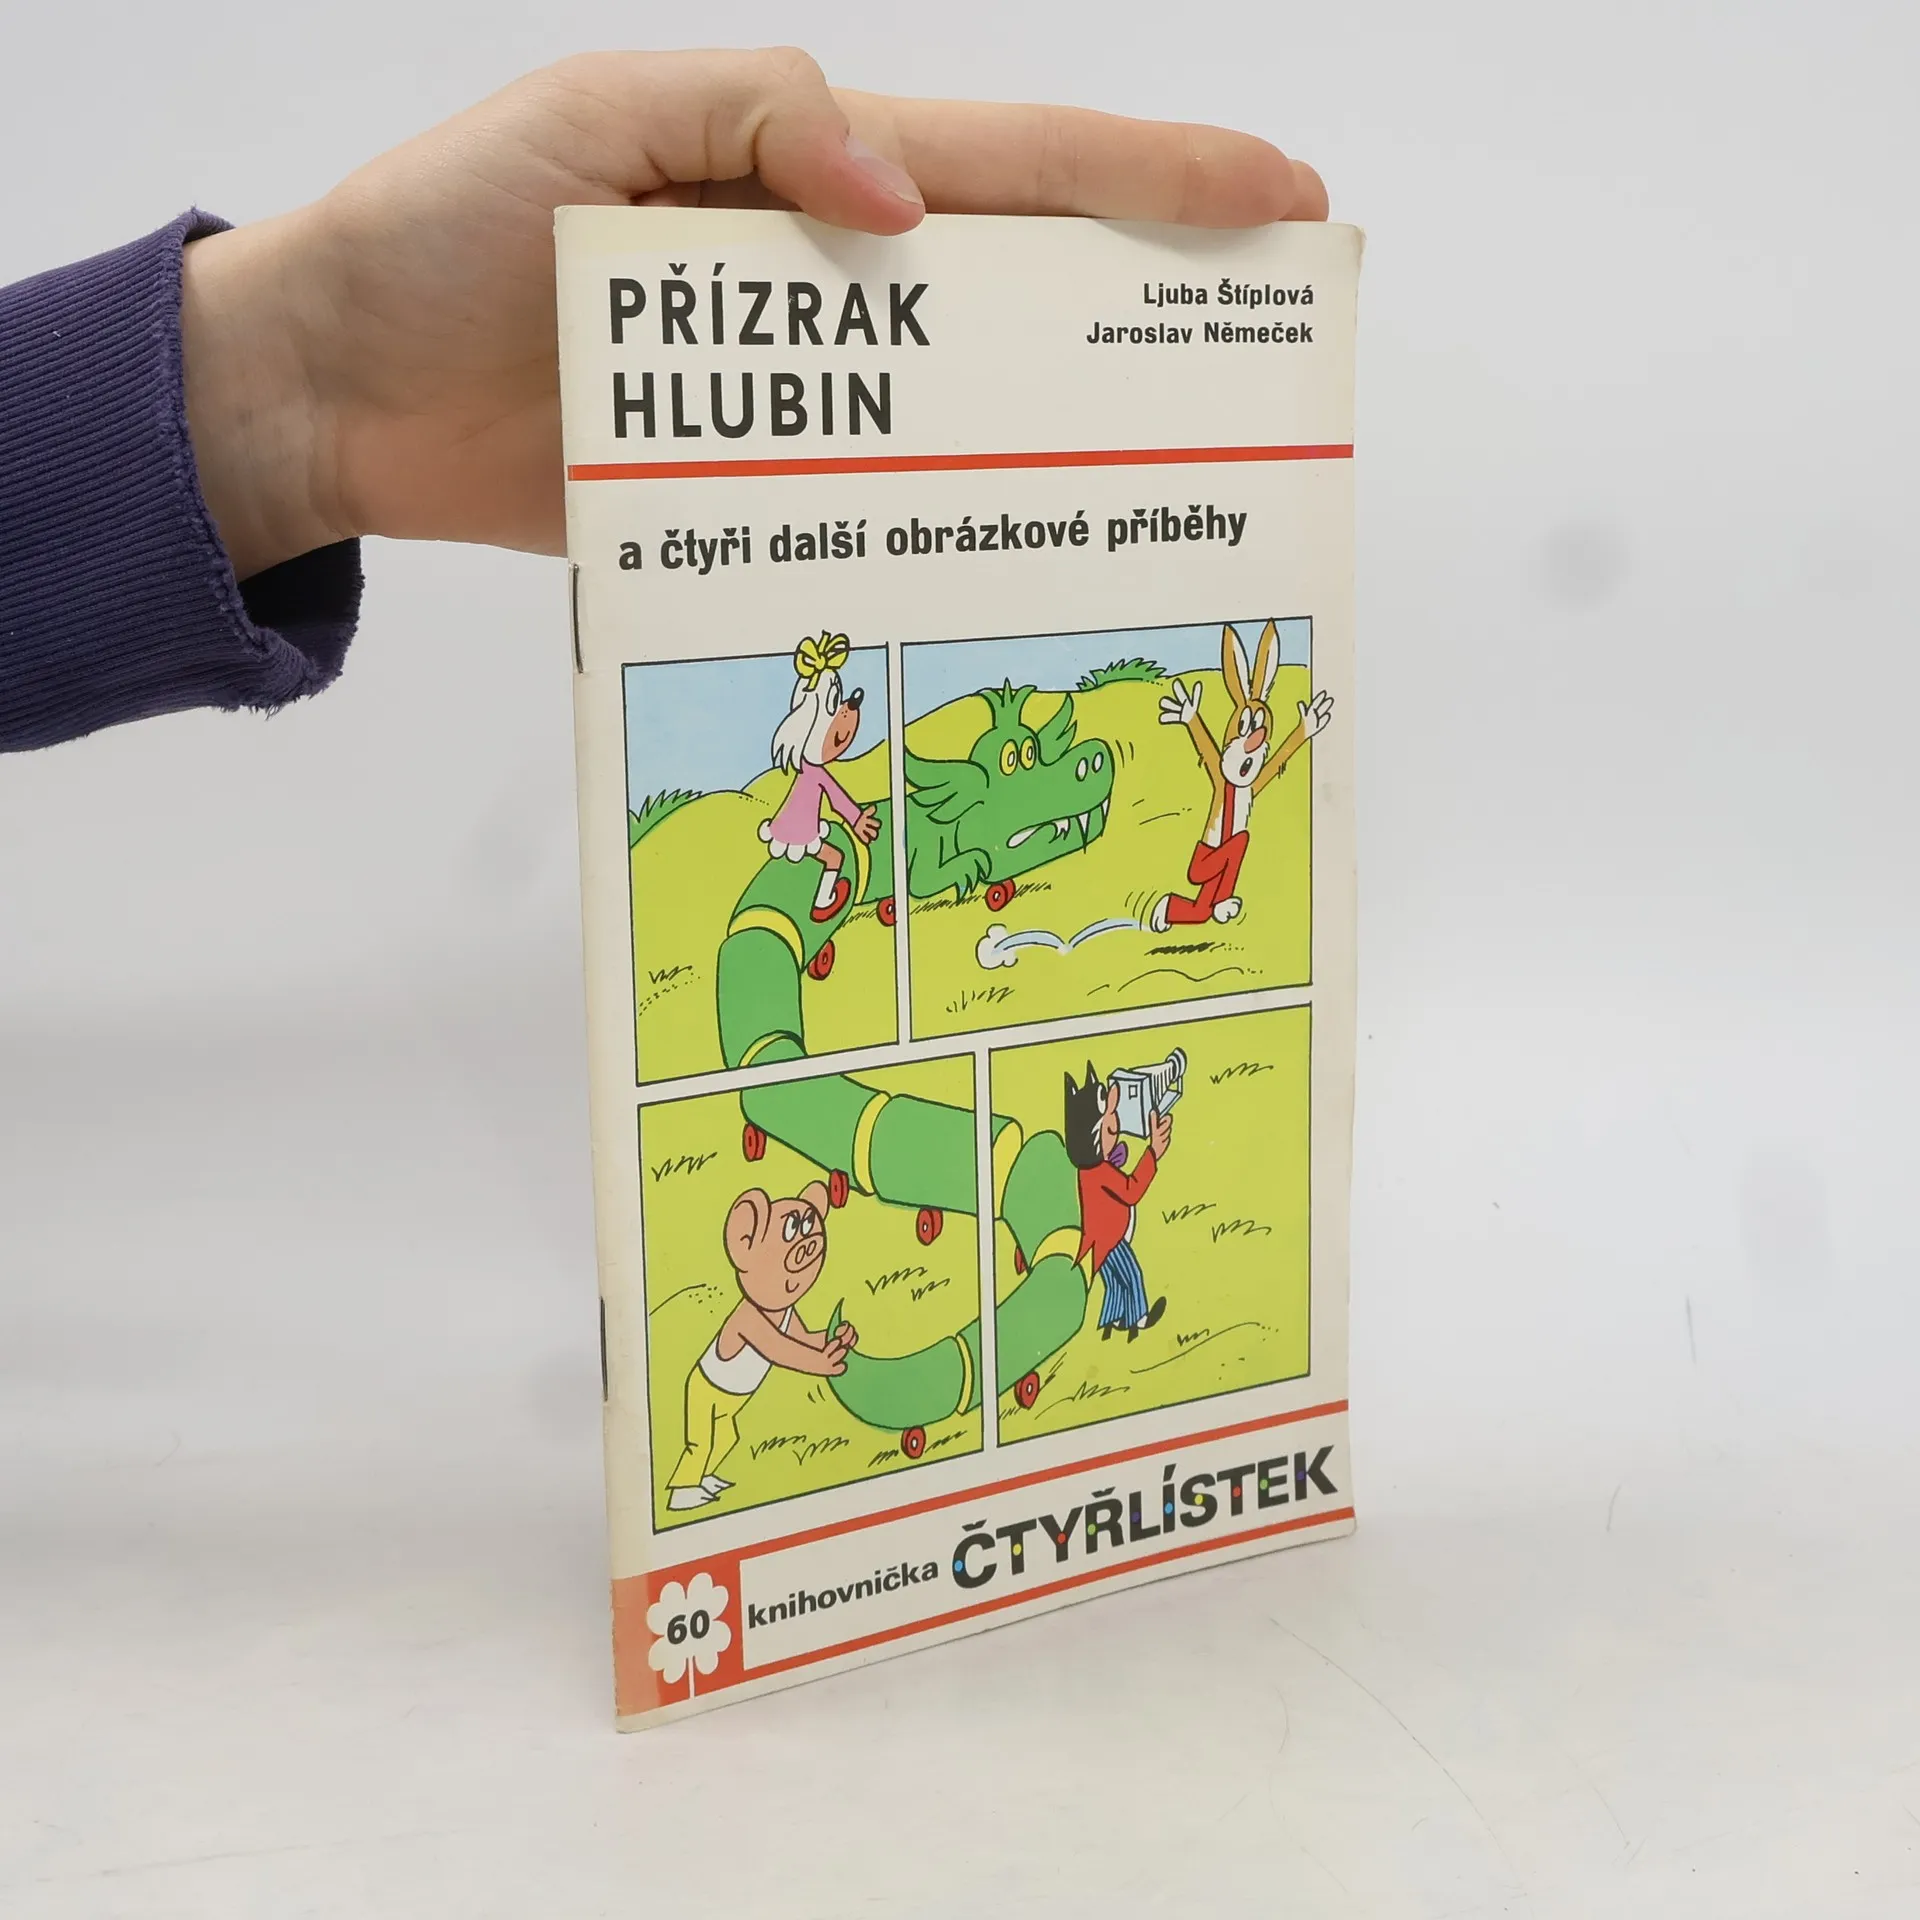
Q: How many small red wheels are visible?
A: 9